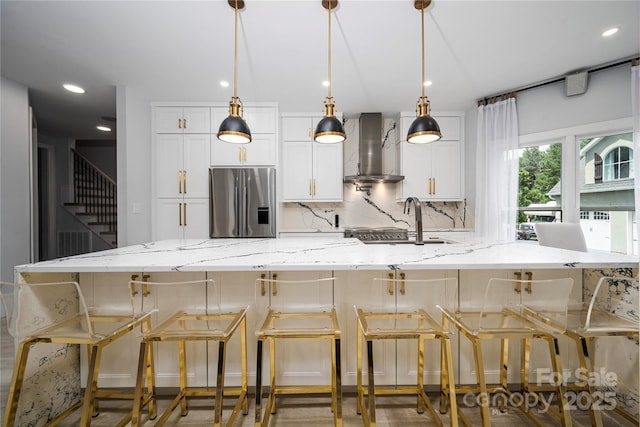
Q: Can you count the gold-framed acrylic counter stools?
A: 6